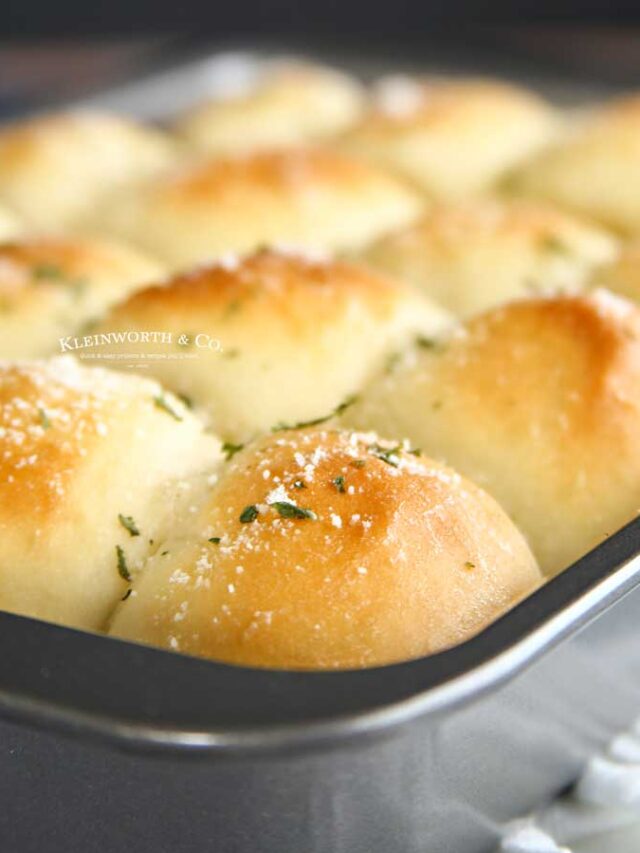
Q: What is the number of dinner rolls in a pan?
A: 13